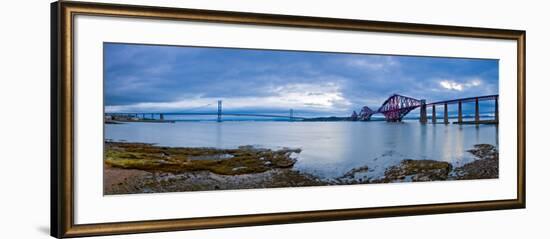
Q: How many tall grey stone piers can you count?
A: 6